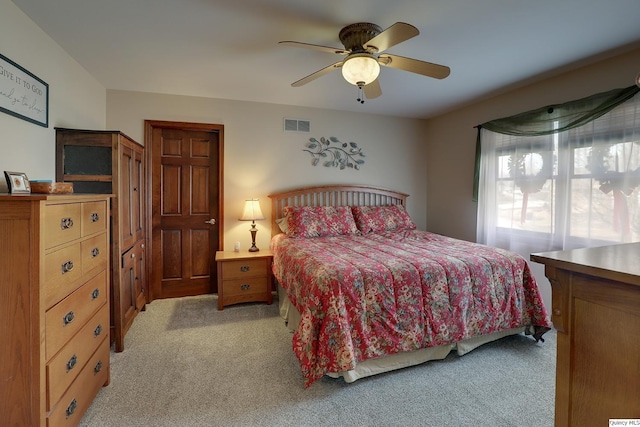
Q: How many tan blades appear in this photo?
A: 5